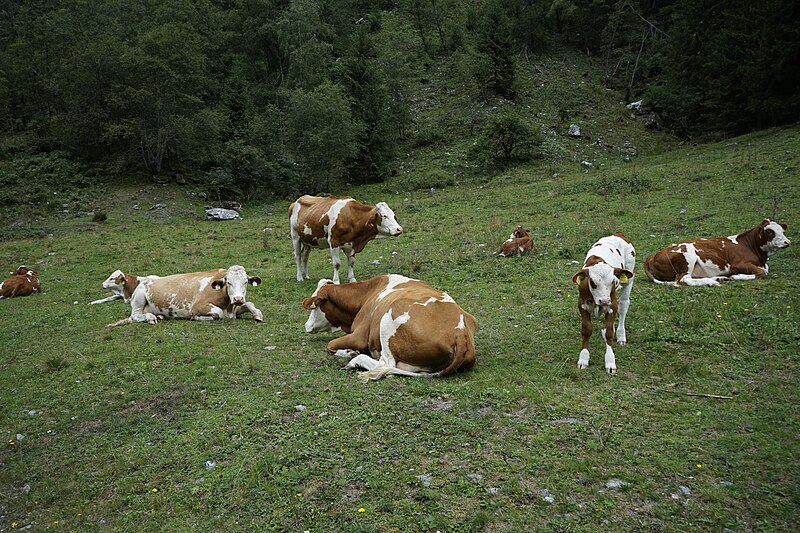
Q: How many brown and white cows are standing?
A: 2